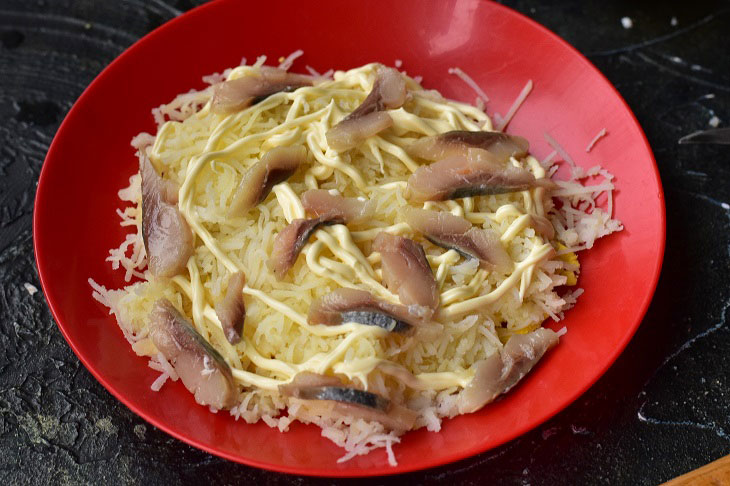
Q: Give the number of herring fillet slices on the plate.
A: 14